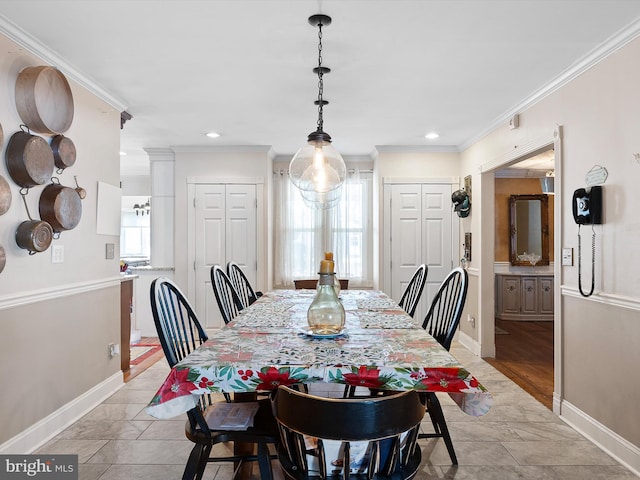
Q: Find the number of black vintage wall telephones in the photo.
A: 1